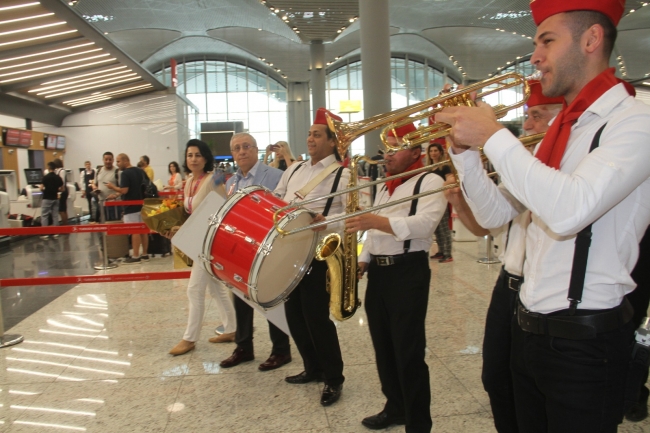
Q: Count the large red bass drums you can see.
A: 1